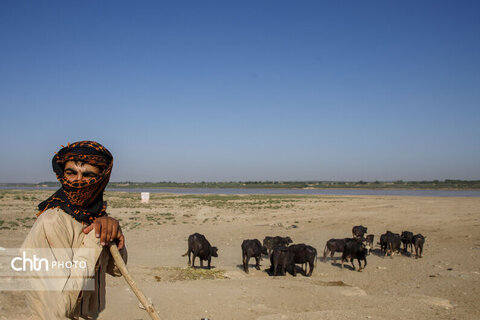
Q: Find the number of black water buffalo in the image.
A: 13